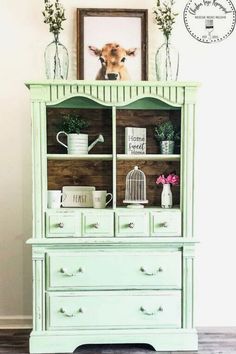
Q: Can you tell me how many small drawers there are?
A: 4